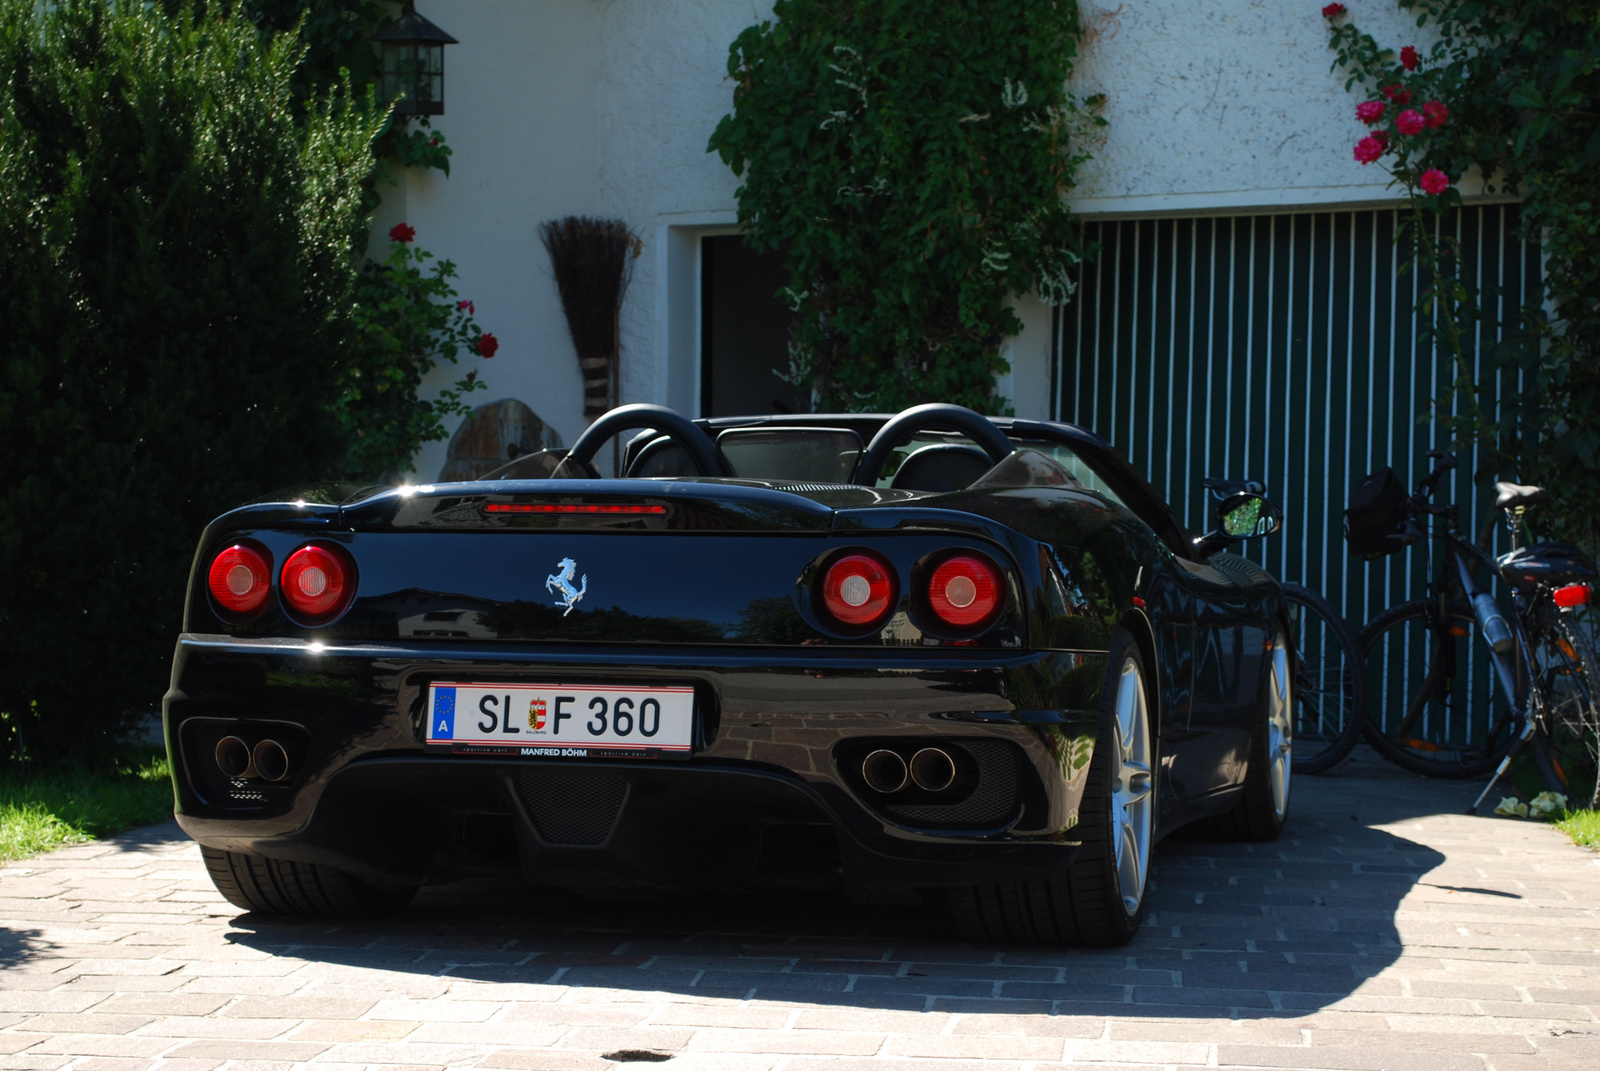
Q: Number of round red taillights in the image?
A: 4